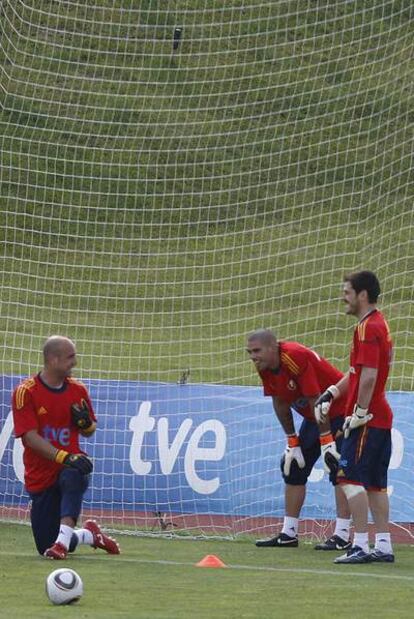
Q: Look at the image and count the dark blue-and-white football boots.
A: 2